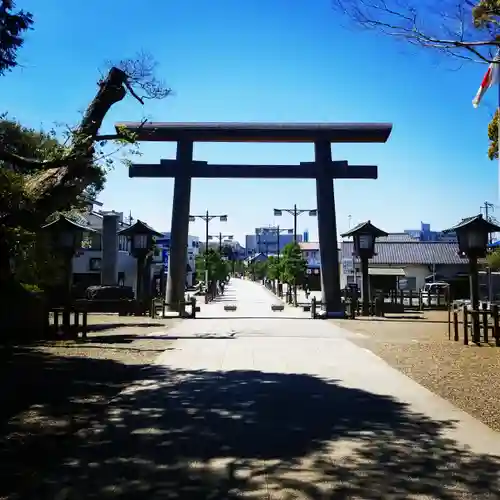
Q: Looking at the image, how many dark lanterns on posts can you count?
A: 4